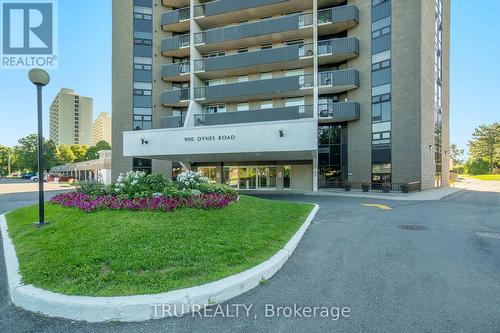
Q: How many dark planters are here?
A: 4